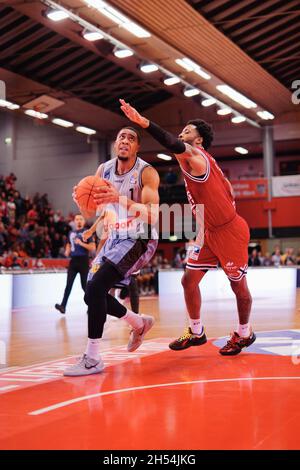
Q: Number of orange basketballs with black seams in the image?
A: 1